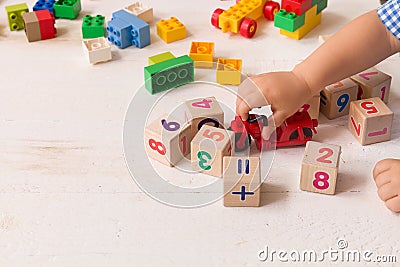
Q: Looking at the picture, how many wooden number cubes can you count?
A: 9